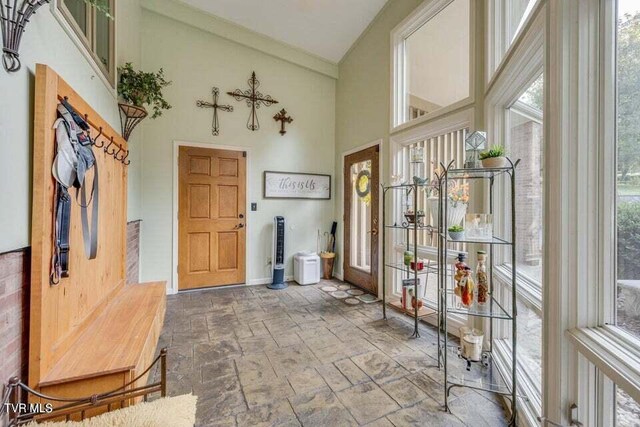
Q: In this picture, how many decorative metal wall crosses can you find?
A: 3